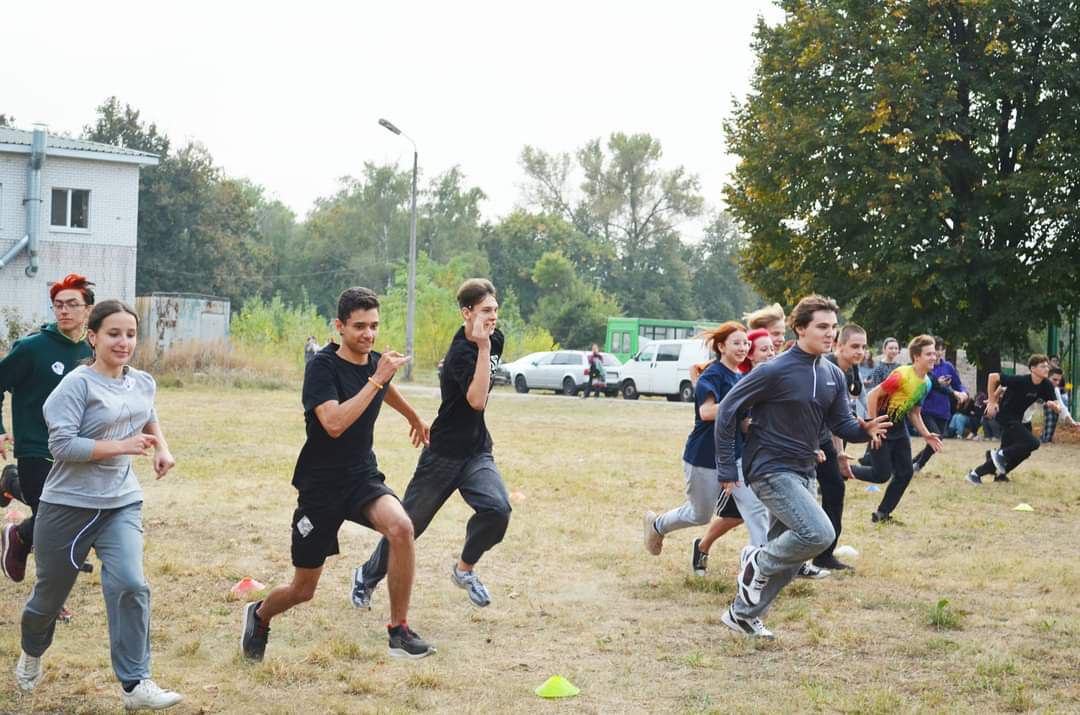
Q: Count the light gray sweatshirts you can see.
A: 1